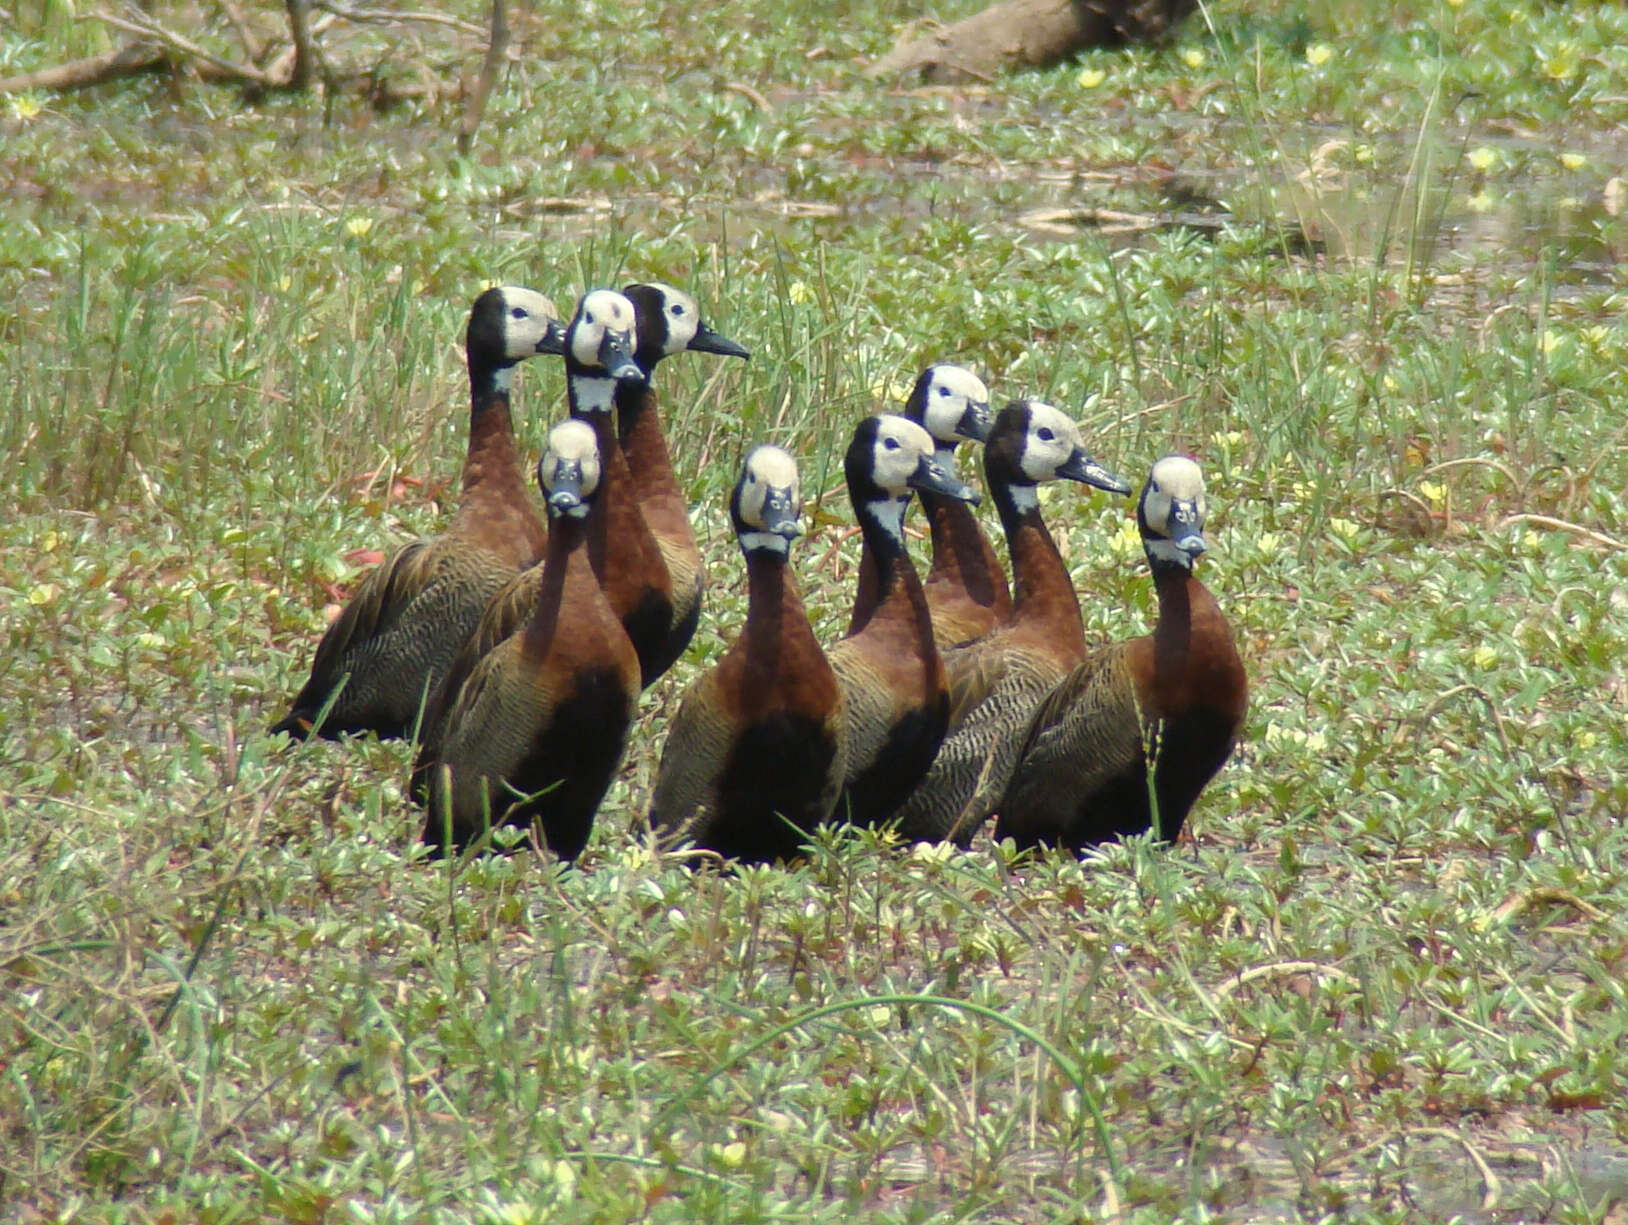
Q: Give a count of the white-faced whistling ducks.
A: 9